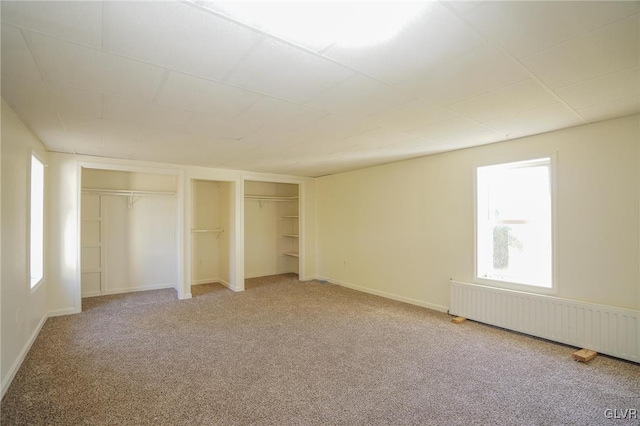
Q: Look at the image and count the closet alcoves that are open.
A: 3